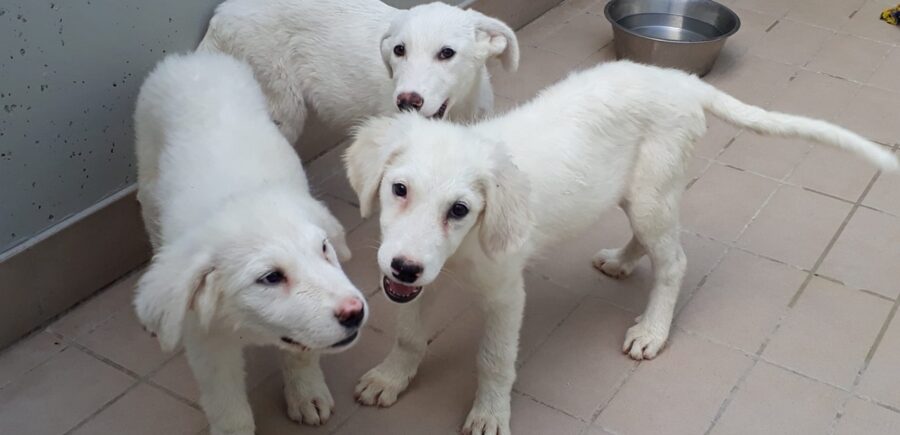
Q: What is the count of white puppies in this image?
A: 3